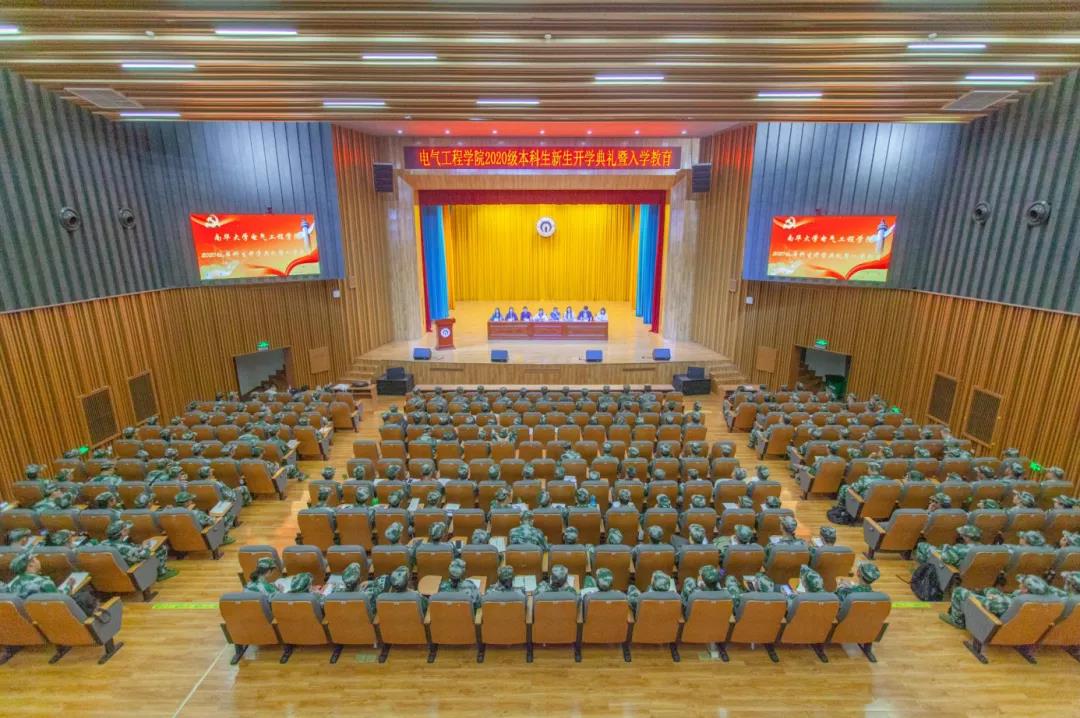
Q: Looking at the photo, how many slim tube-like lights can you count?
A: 11